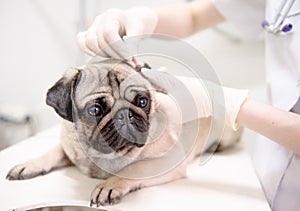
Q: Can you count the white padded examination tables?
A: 1